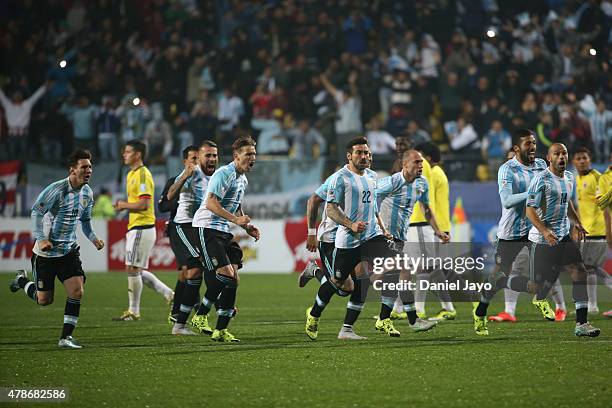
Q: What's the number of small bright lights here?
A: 4